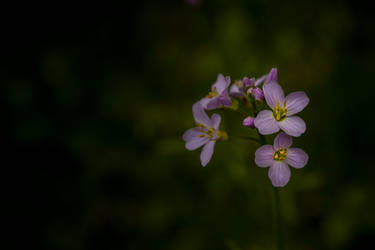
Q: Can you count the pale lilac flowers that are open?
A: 4